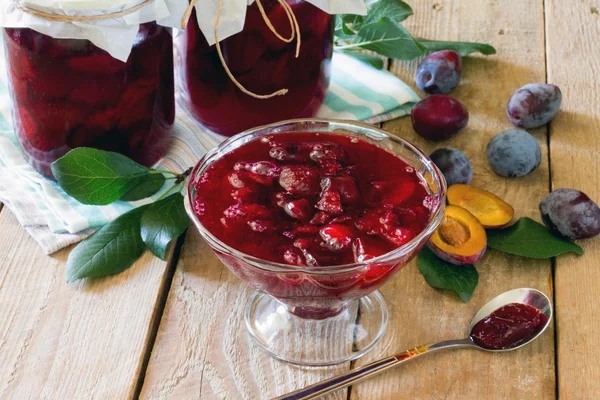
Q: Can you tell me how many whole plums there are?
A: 6